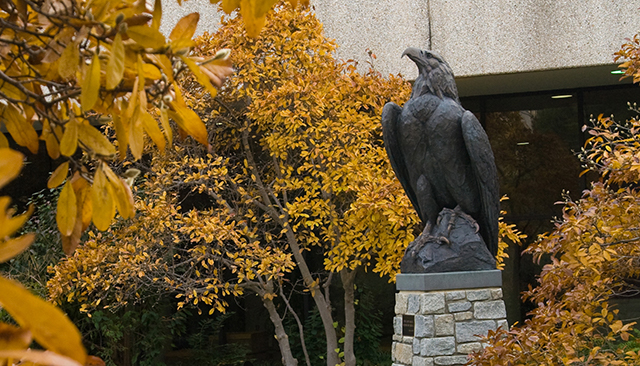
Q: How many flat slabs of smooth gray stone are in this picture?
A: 1